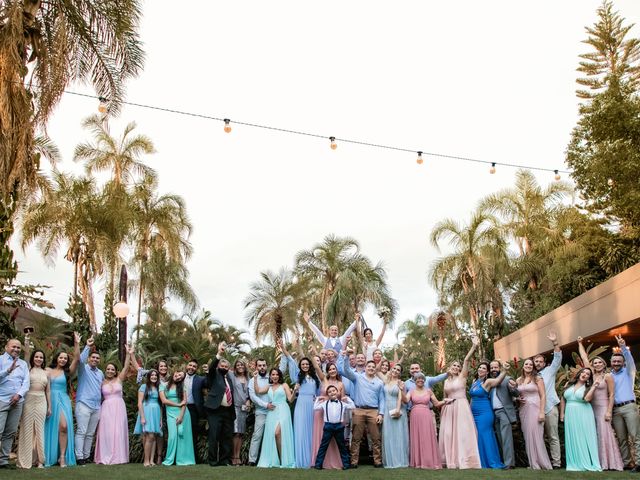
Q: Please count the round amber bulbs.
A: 6